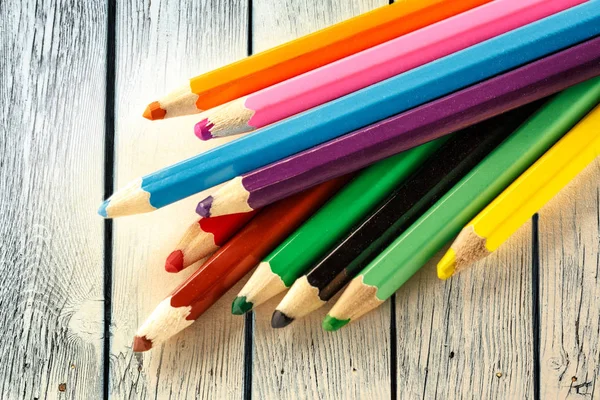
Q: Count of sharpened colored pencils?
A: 10